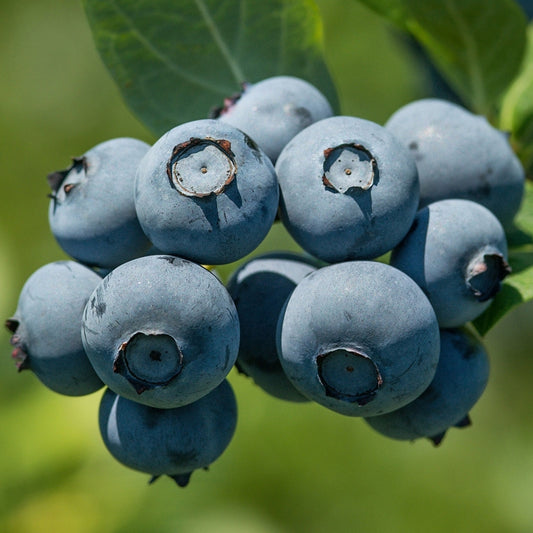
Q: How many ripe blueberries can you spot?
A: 12